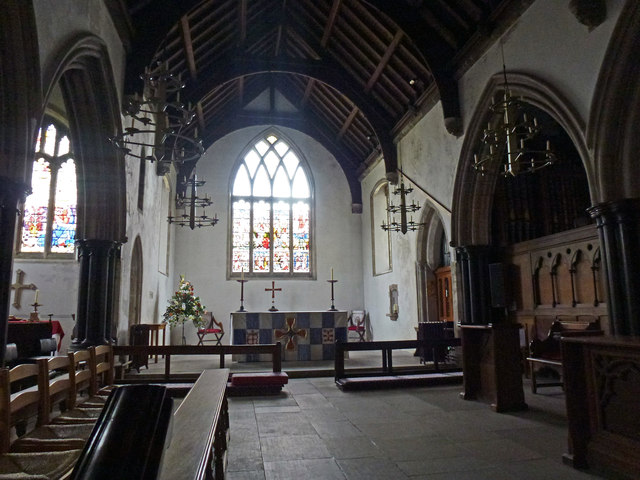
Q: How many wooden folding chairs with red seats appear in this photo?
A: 2